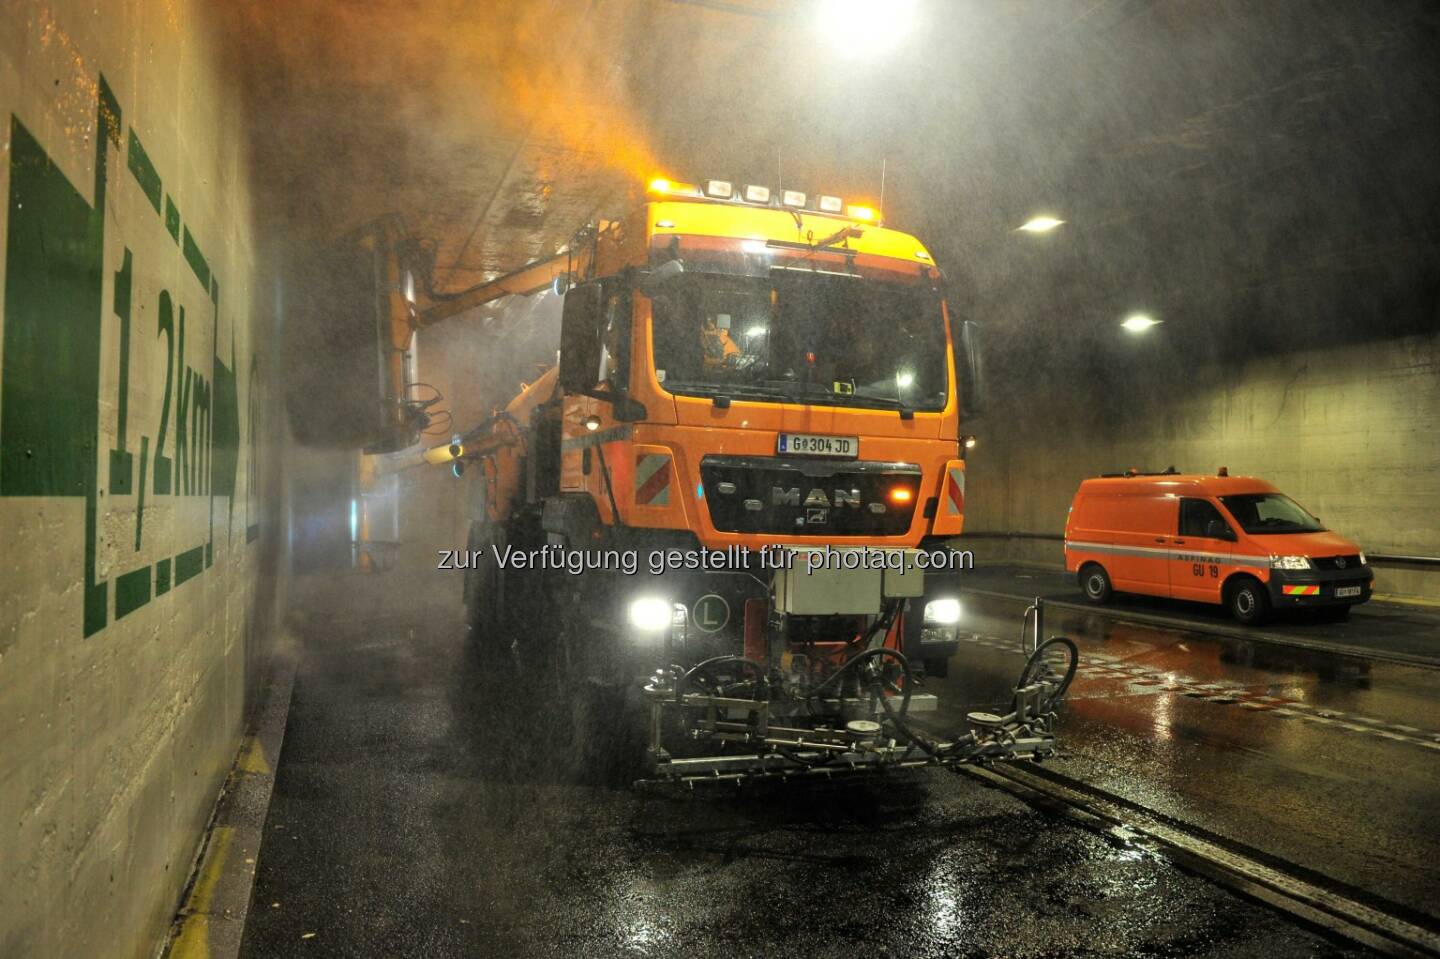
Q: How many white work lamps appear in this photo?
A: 4